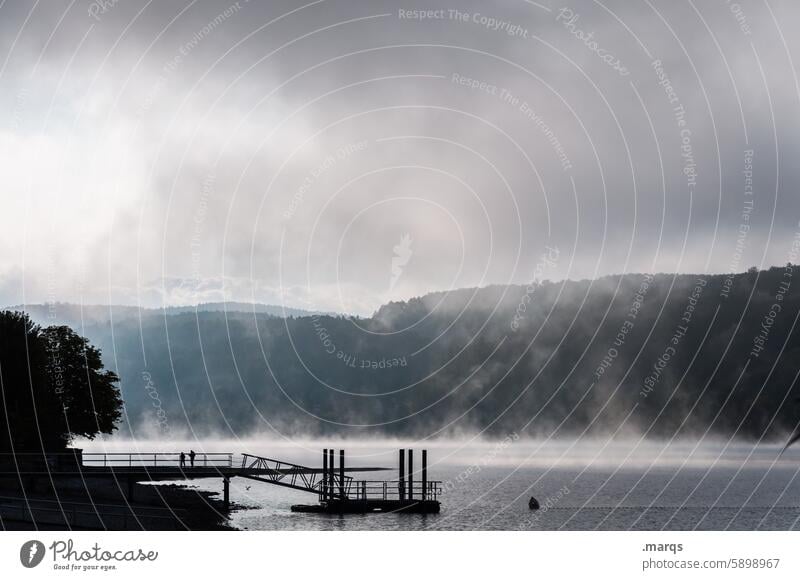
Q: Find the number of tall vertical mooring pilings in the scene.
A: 6